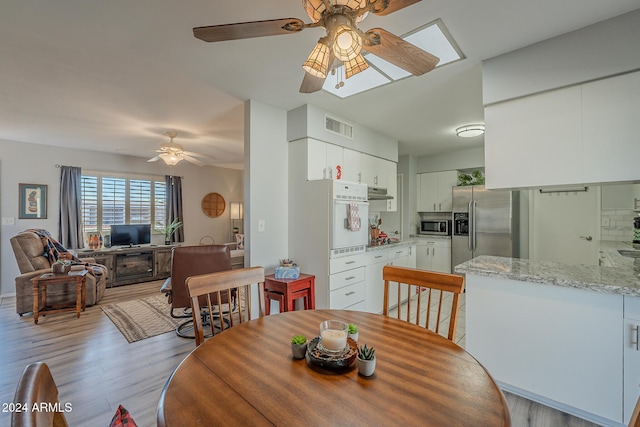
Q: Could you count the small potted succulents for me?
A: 3